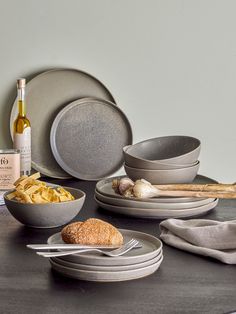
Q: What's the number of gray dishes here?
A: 12